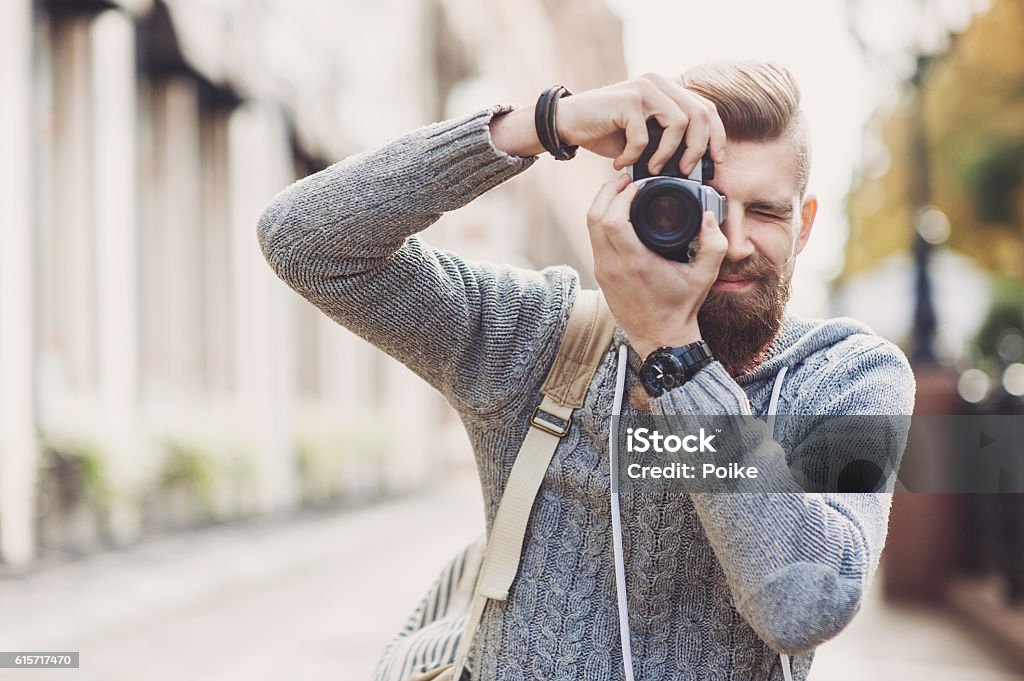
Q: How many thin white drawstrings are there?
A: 2